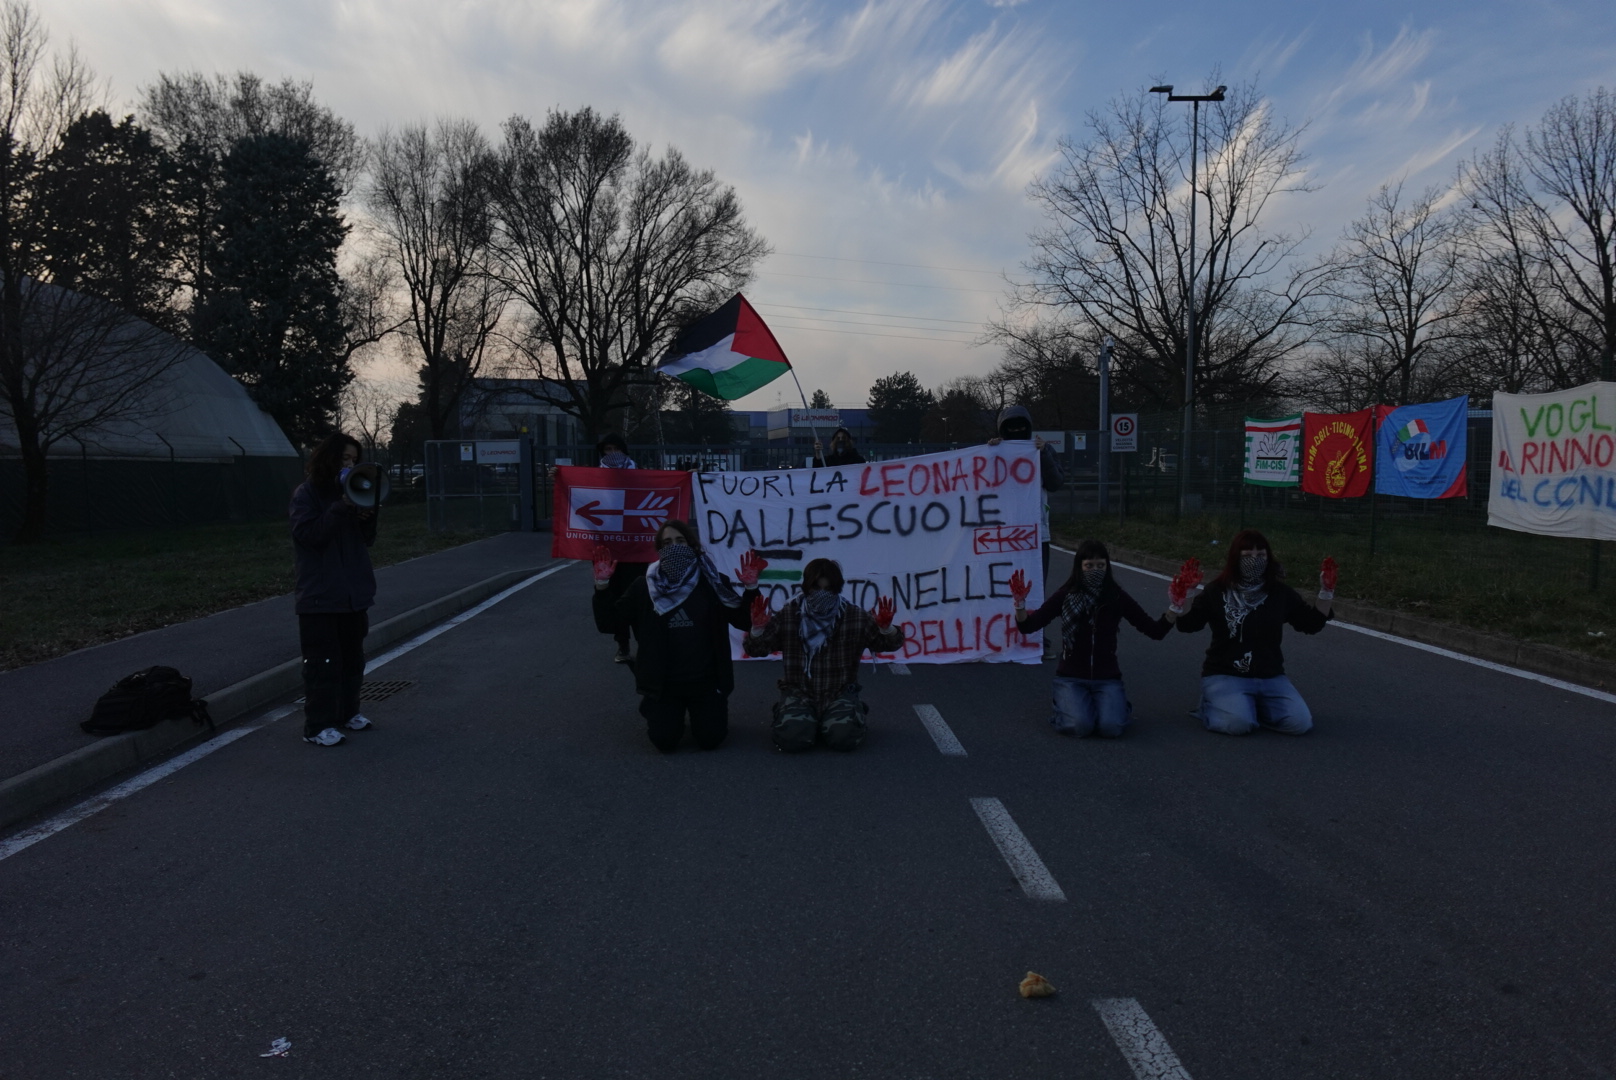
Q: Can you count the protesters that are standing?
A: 4